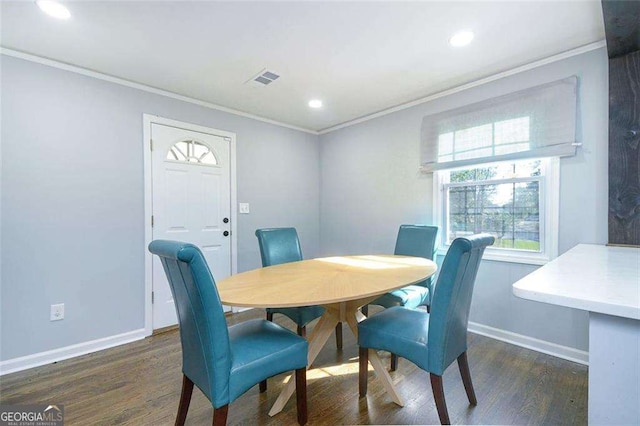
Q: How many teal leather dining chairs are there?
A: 4